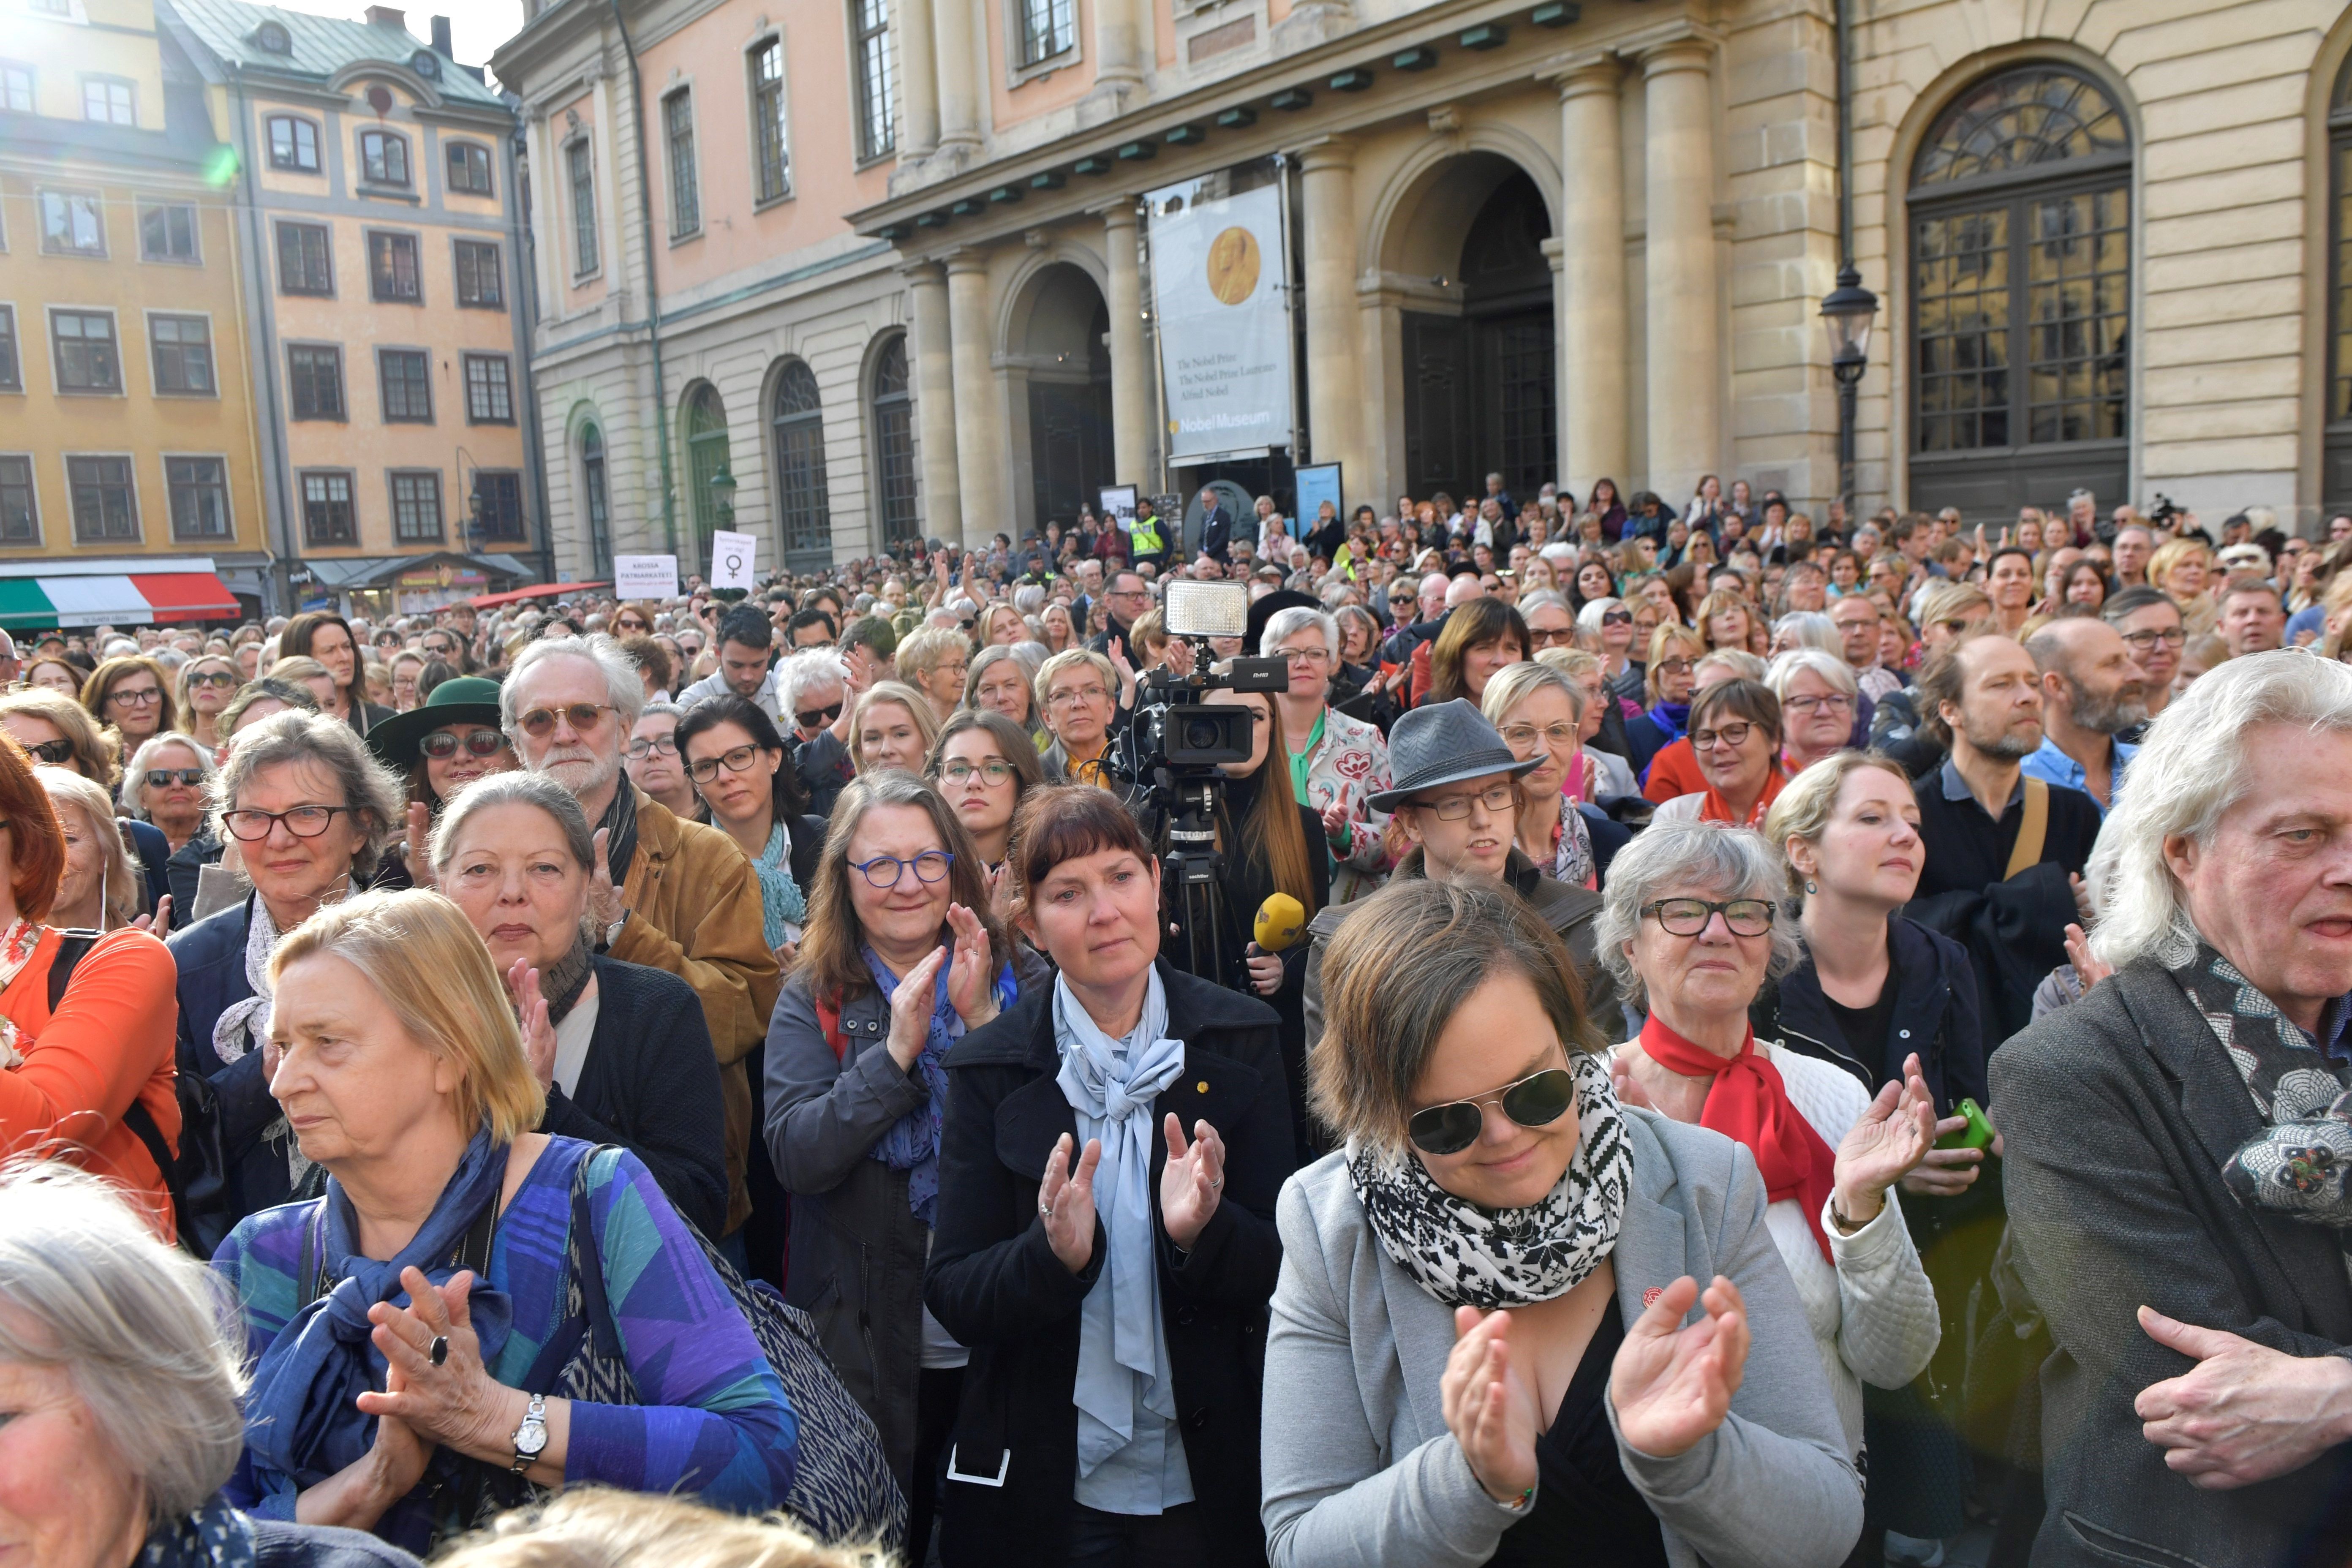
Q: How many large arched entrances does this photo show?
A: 2